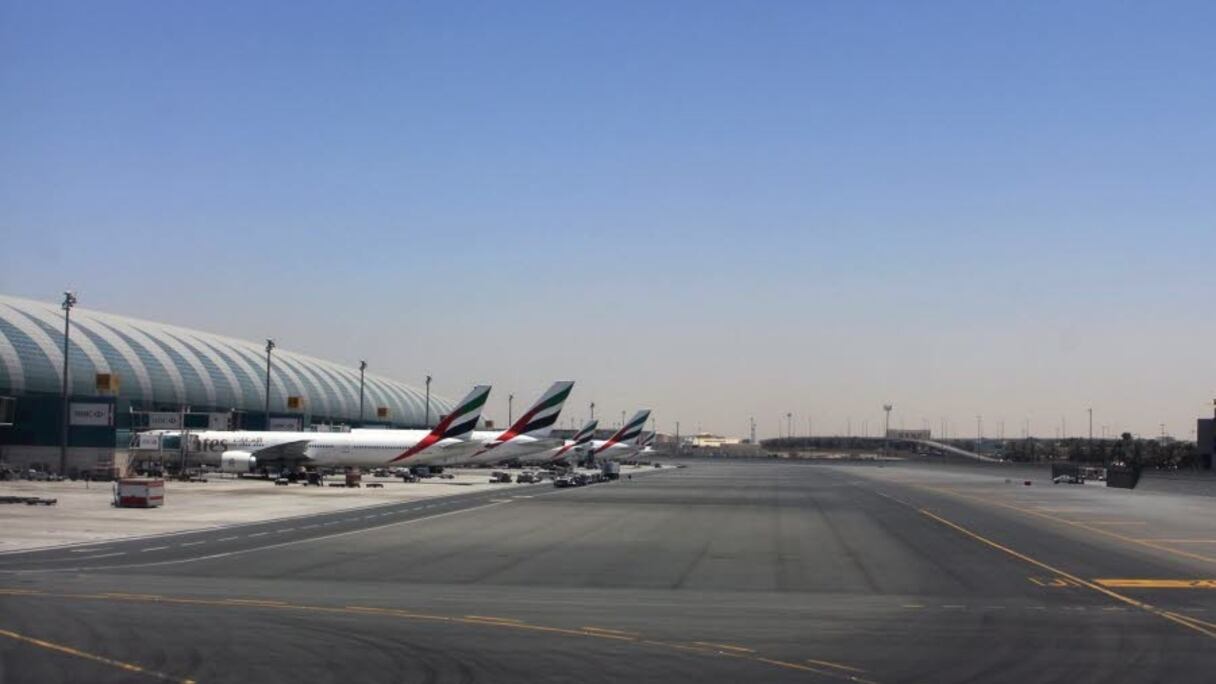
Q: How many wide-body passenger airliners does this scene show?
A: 5